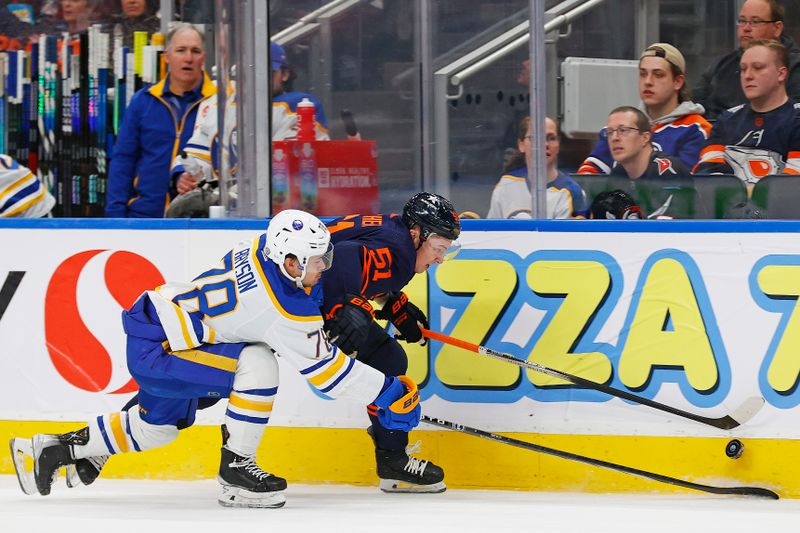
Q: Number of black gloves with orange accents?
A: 2